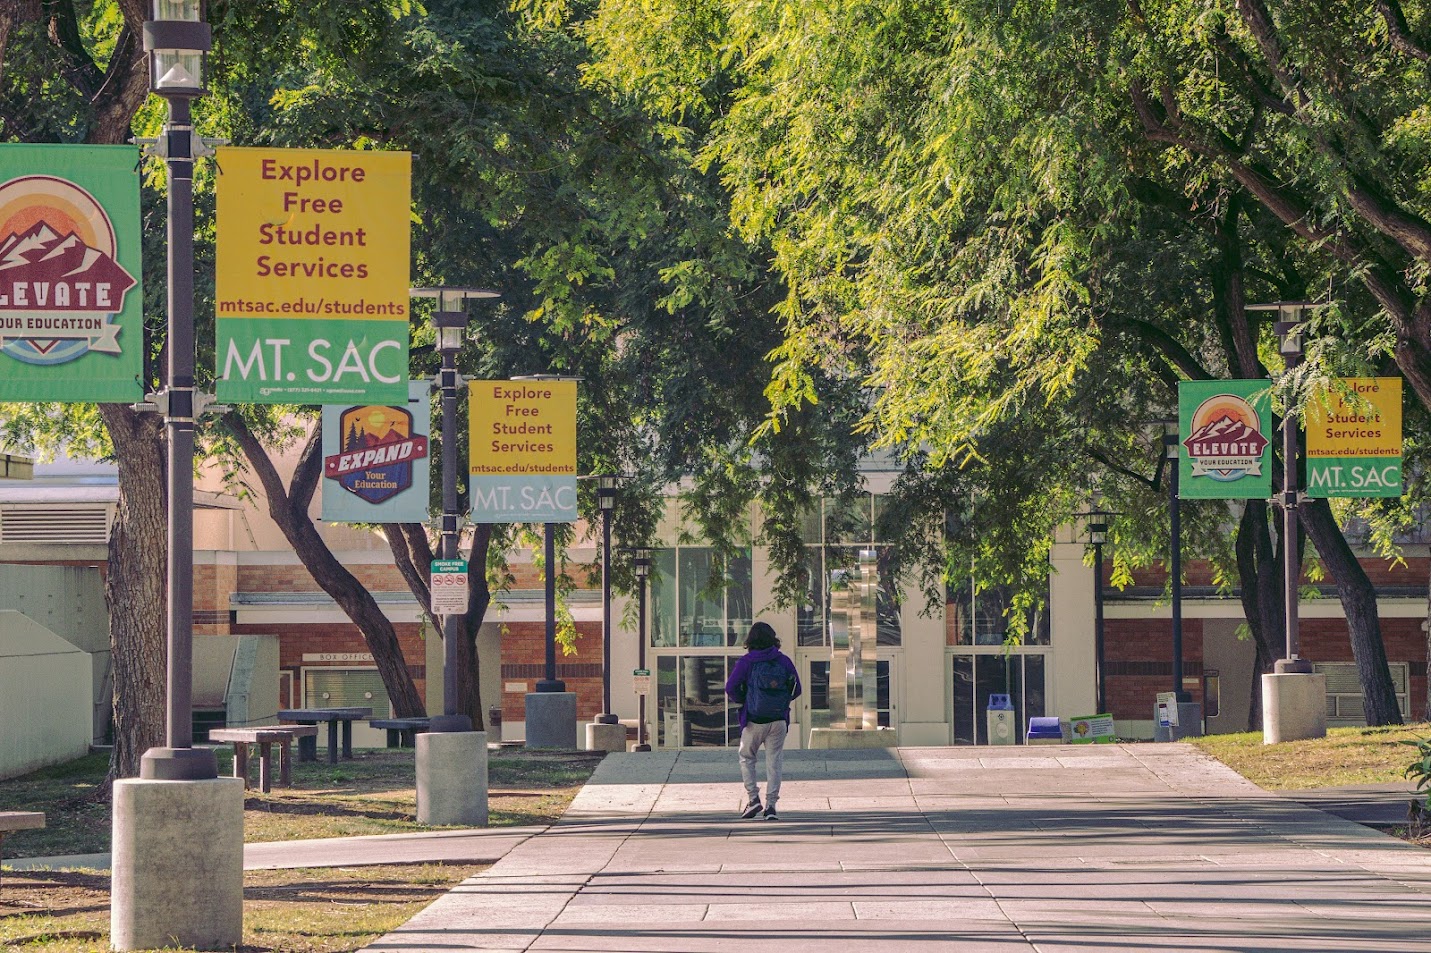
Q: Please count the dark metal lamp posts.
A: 8